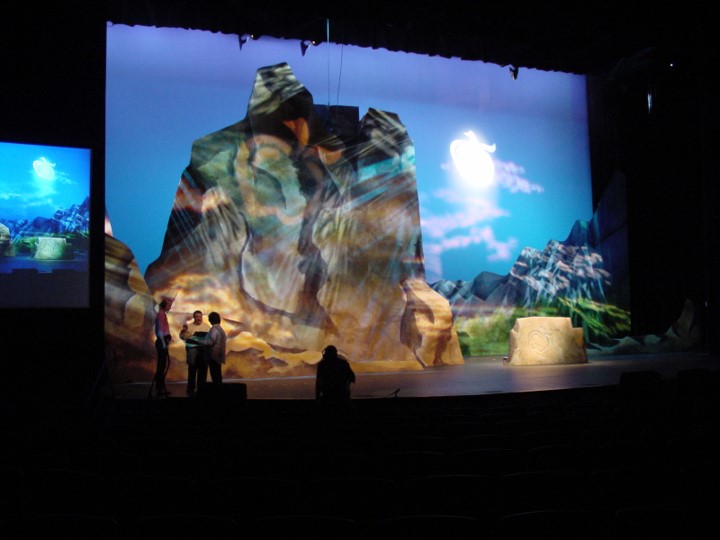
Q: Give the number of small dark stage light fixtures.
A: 3